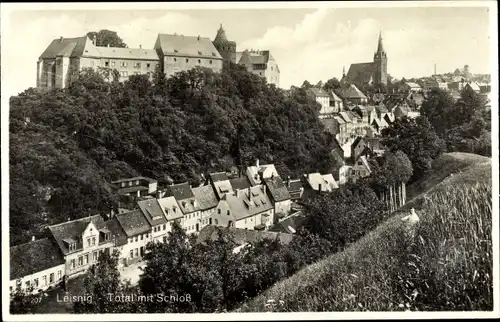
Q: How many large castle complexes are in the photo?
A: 1